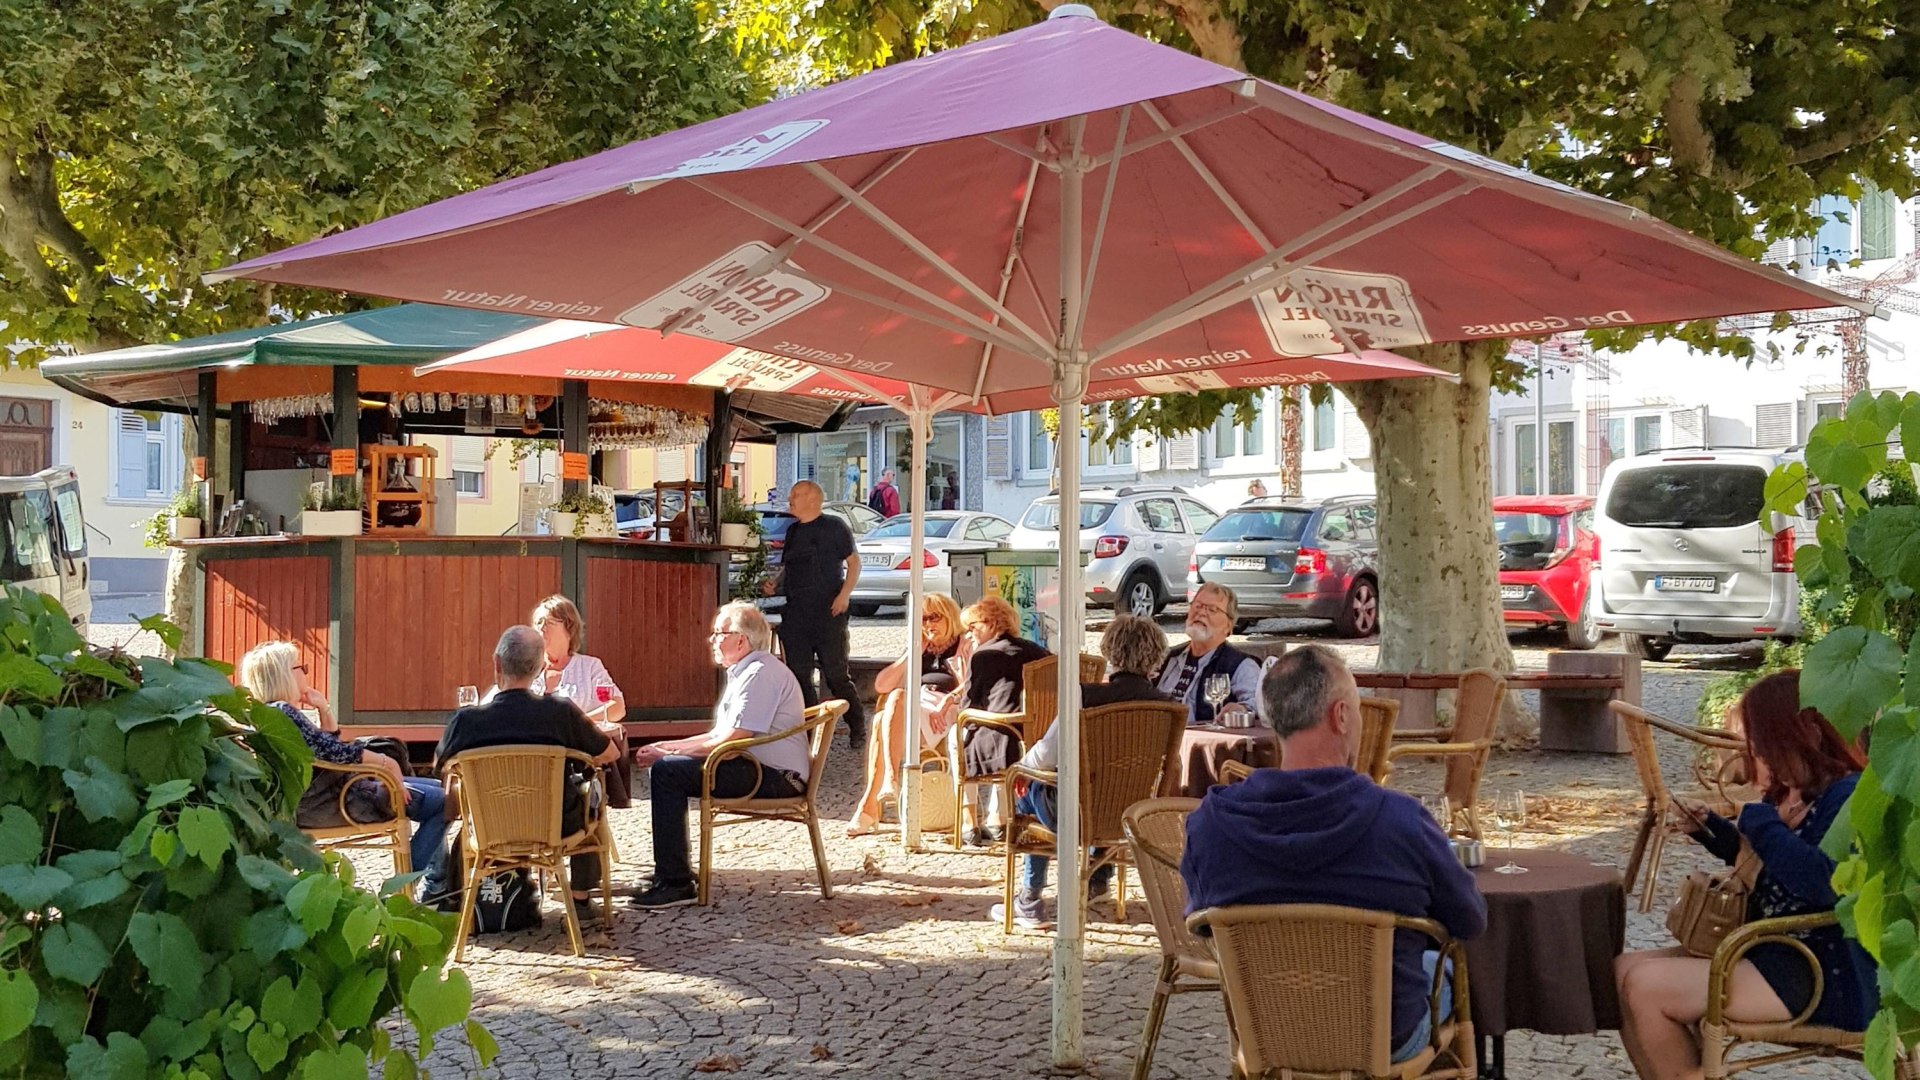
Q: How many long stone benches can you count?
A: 1